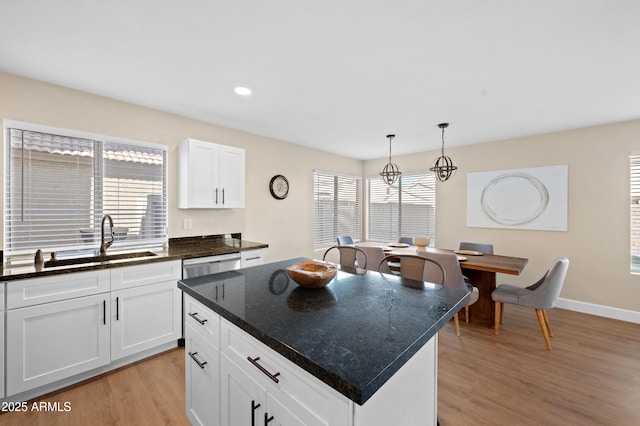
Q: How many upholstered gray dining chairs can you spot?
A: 6